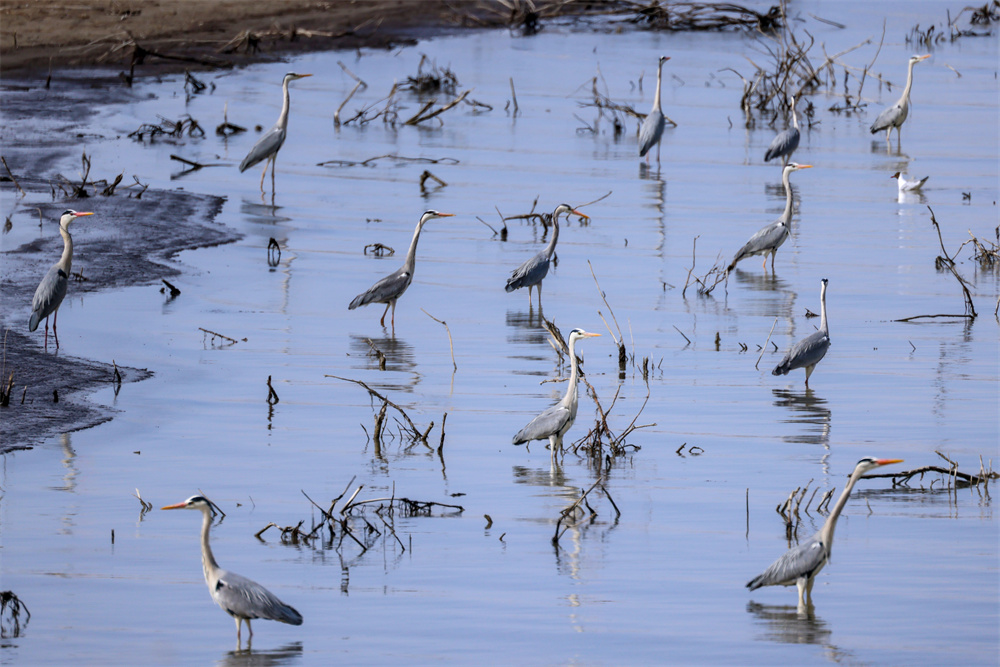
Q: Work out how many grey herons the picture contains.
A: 12